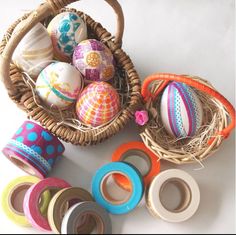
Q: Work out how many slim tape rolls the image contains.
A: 7